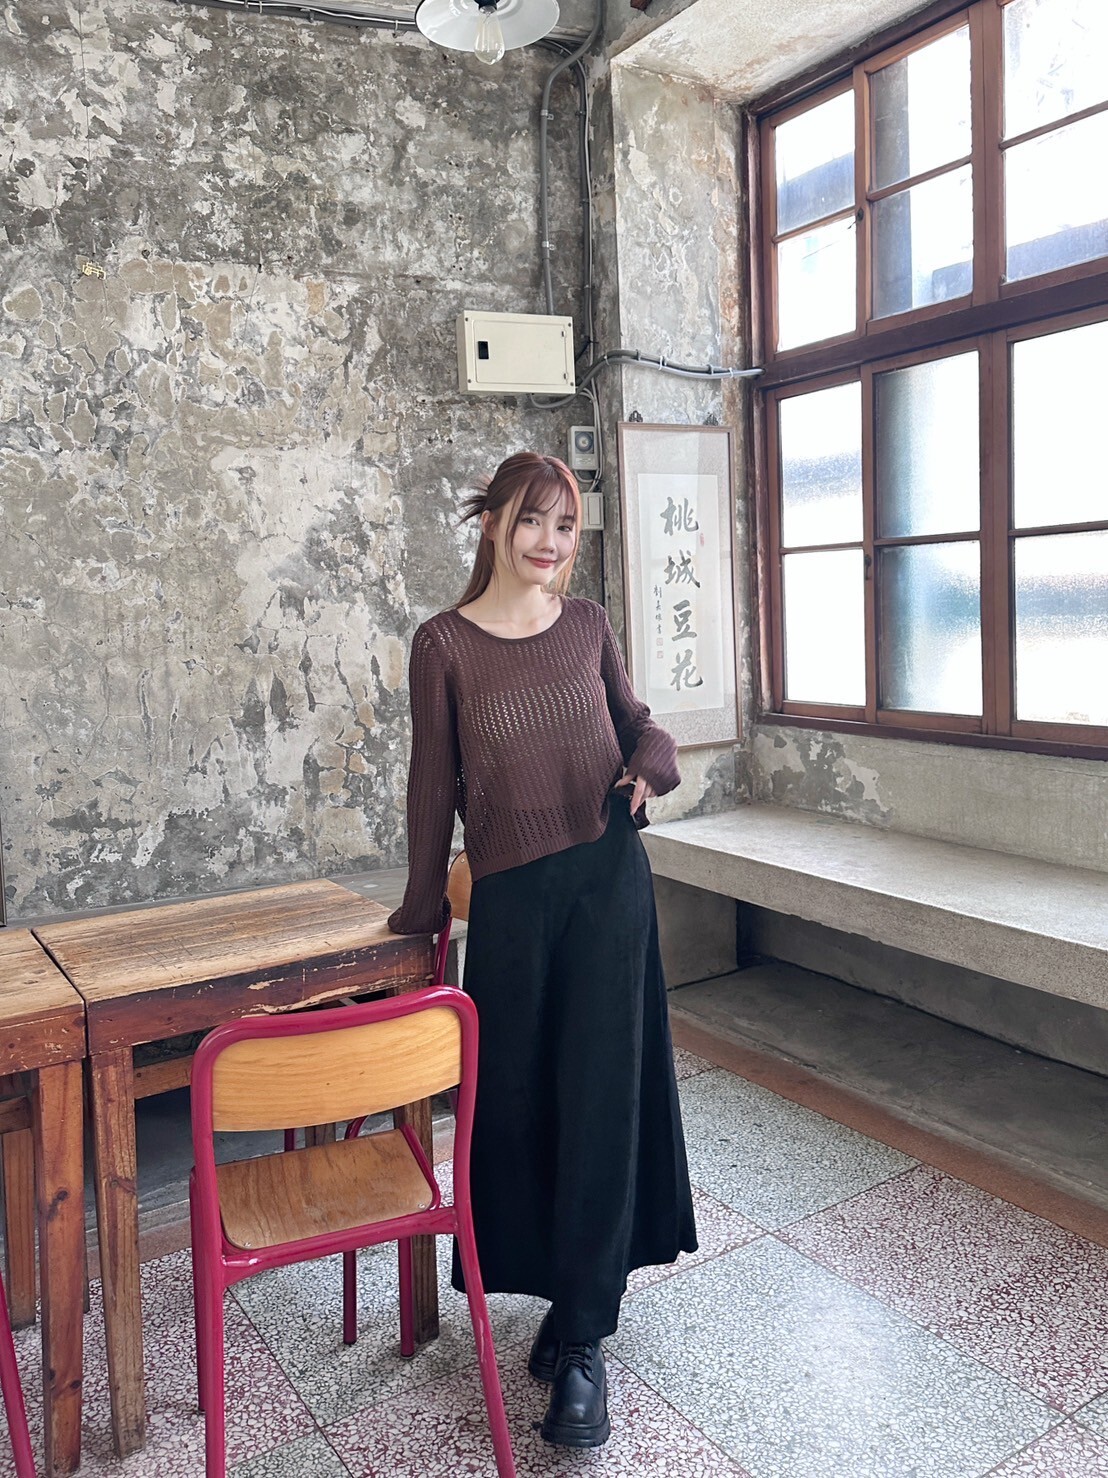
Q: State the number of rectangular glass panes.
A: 12